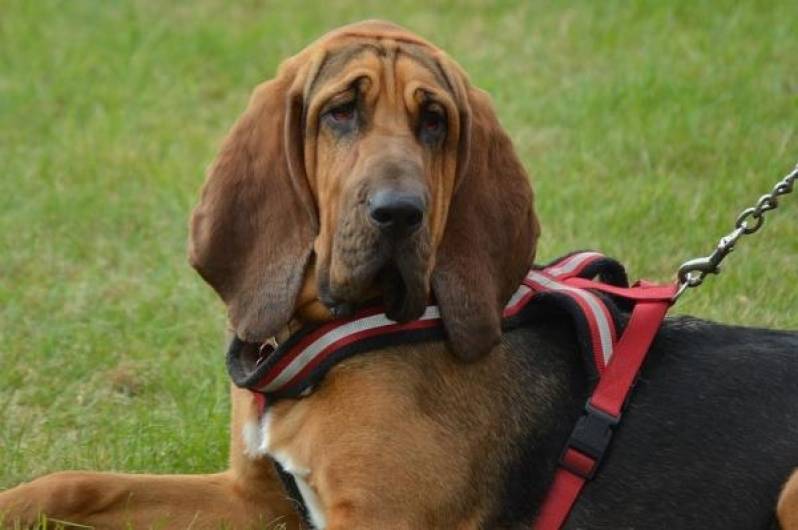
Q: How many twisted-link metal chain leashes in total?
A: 1